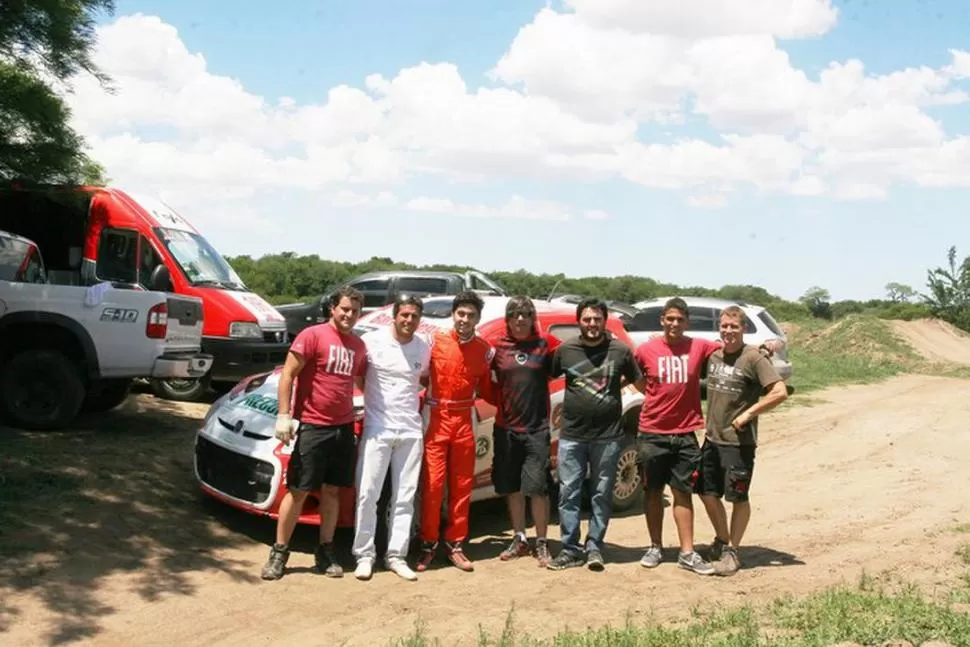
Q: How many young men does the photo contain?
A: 7